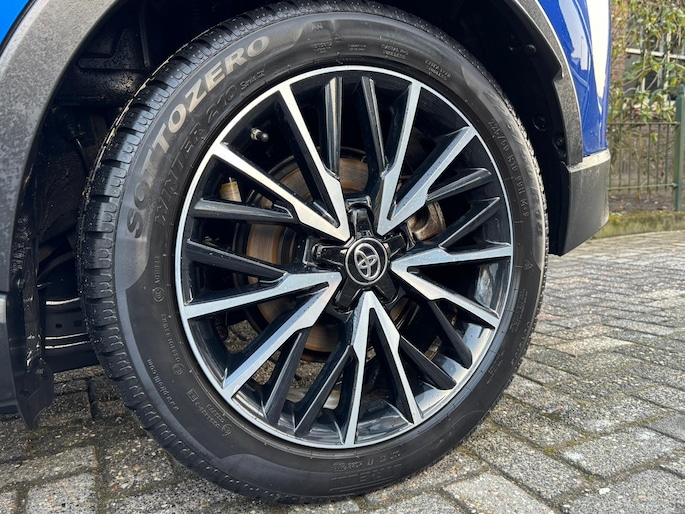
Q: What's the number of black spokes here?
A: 10